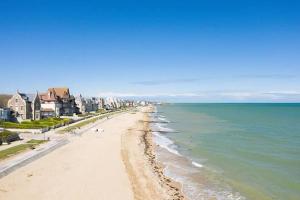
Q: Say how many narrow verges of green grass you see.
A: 2